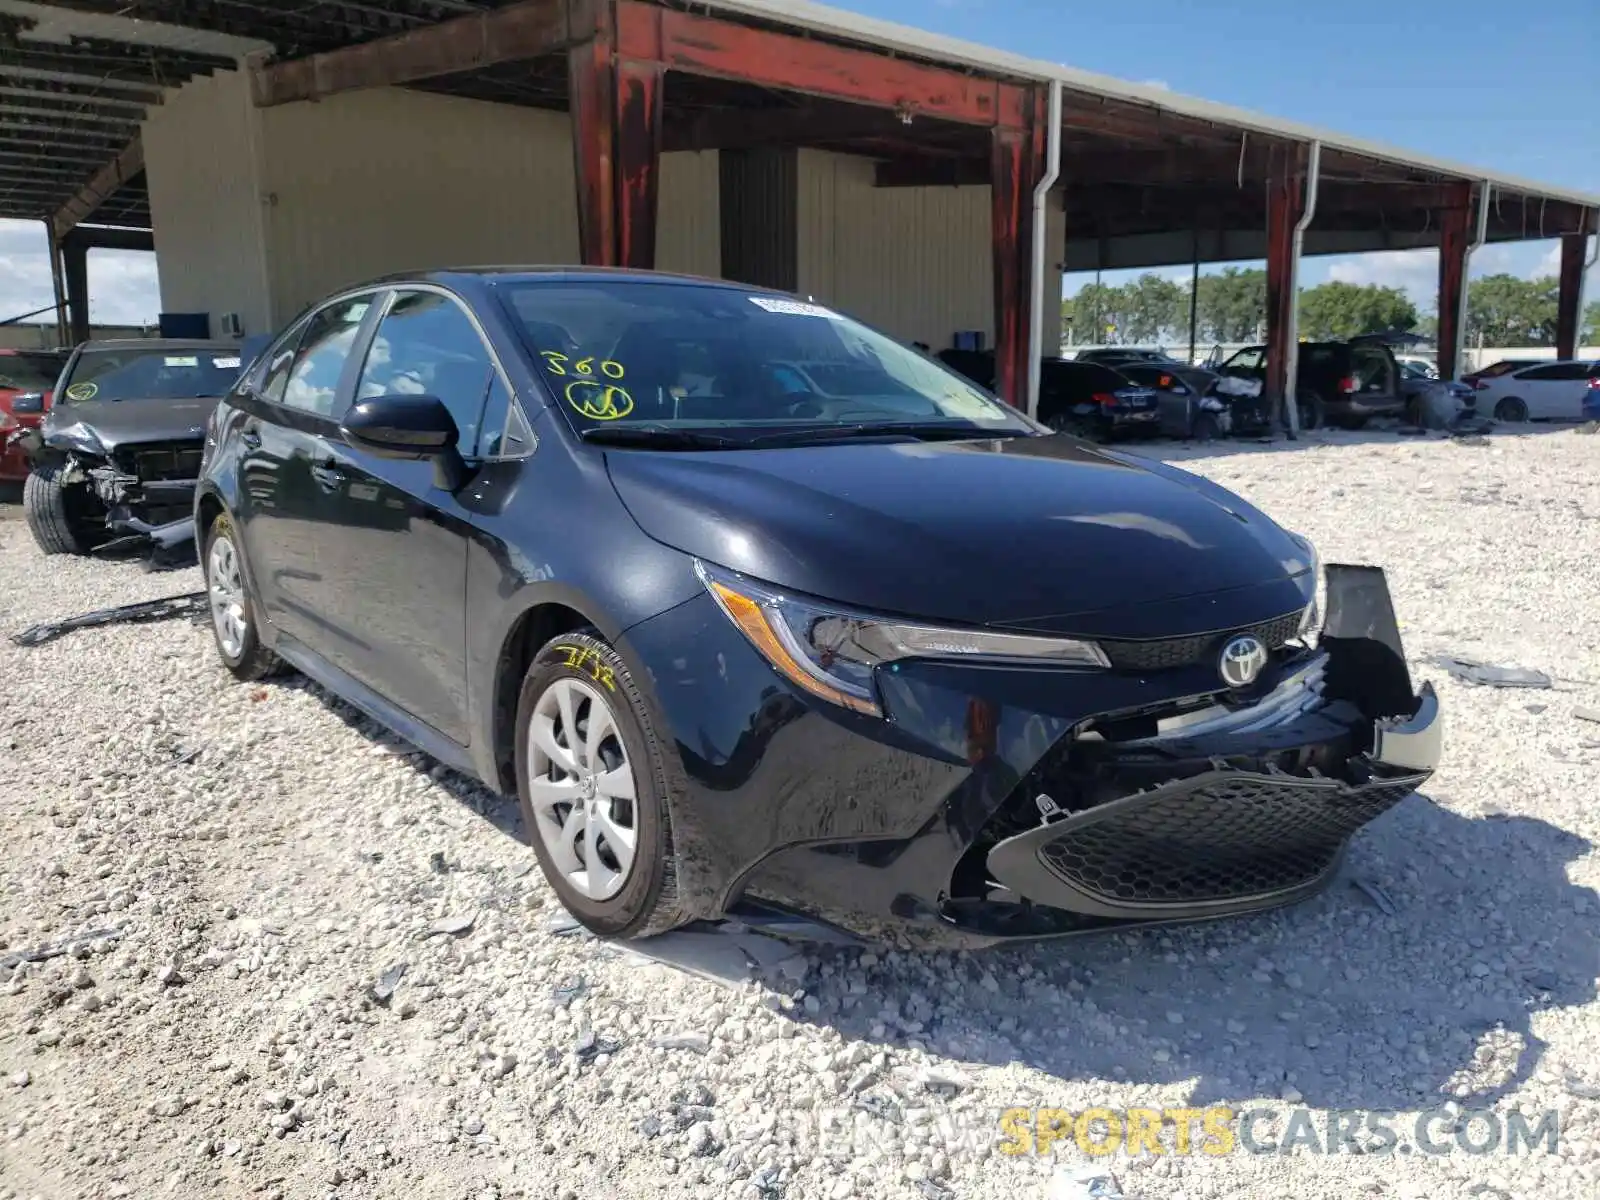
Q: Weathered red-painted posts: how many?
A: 5